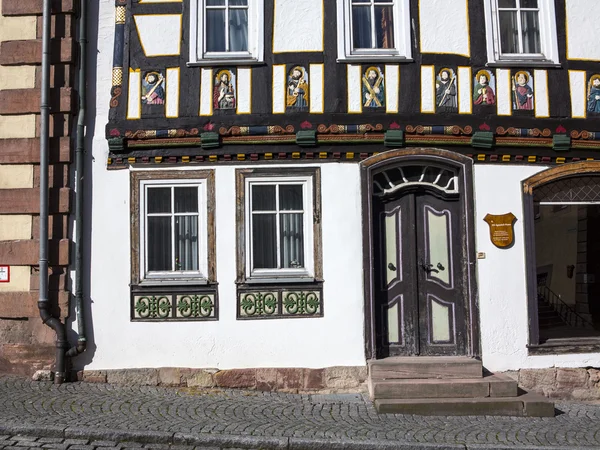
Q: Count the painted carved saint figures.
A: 8